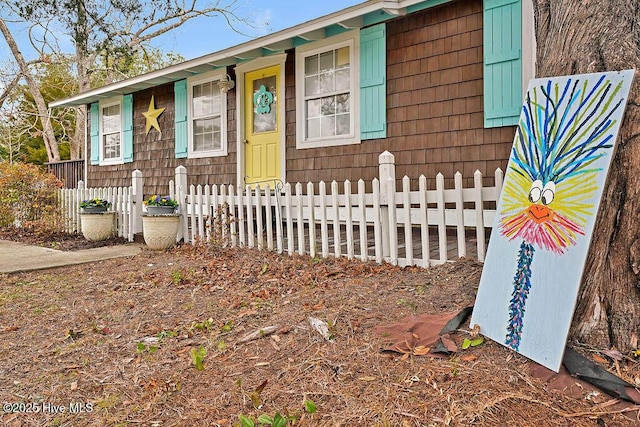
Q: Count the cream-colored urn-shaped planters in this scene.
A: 2